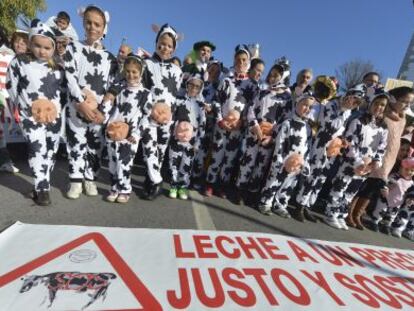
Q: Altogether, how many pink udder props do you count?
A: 10